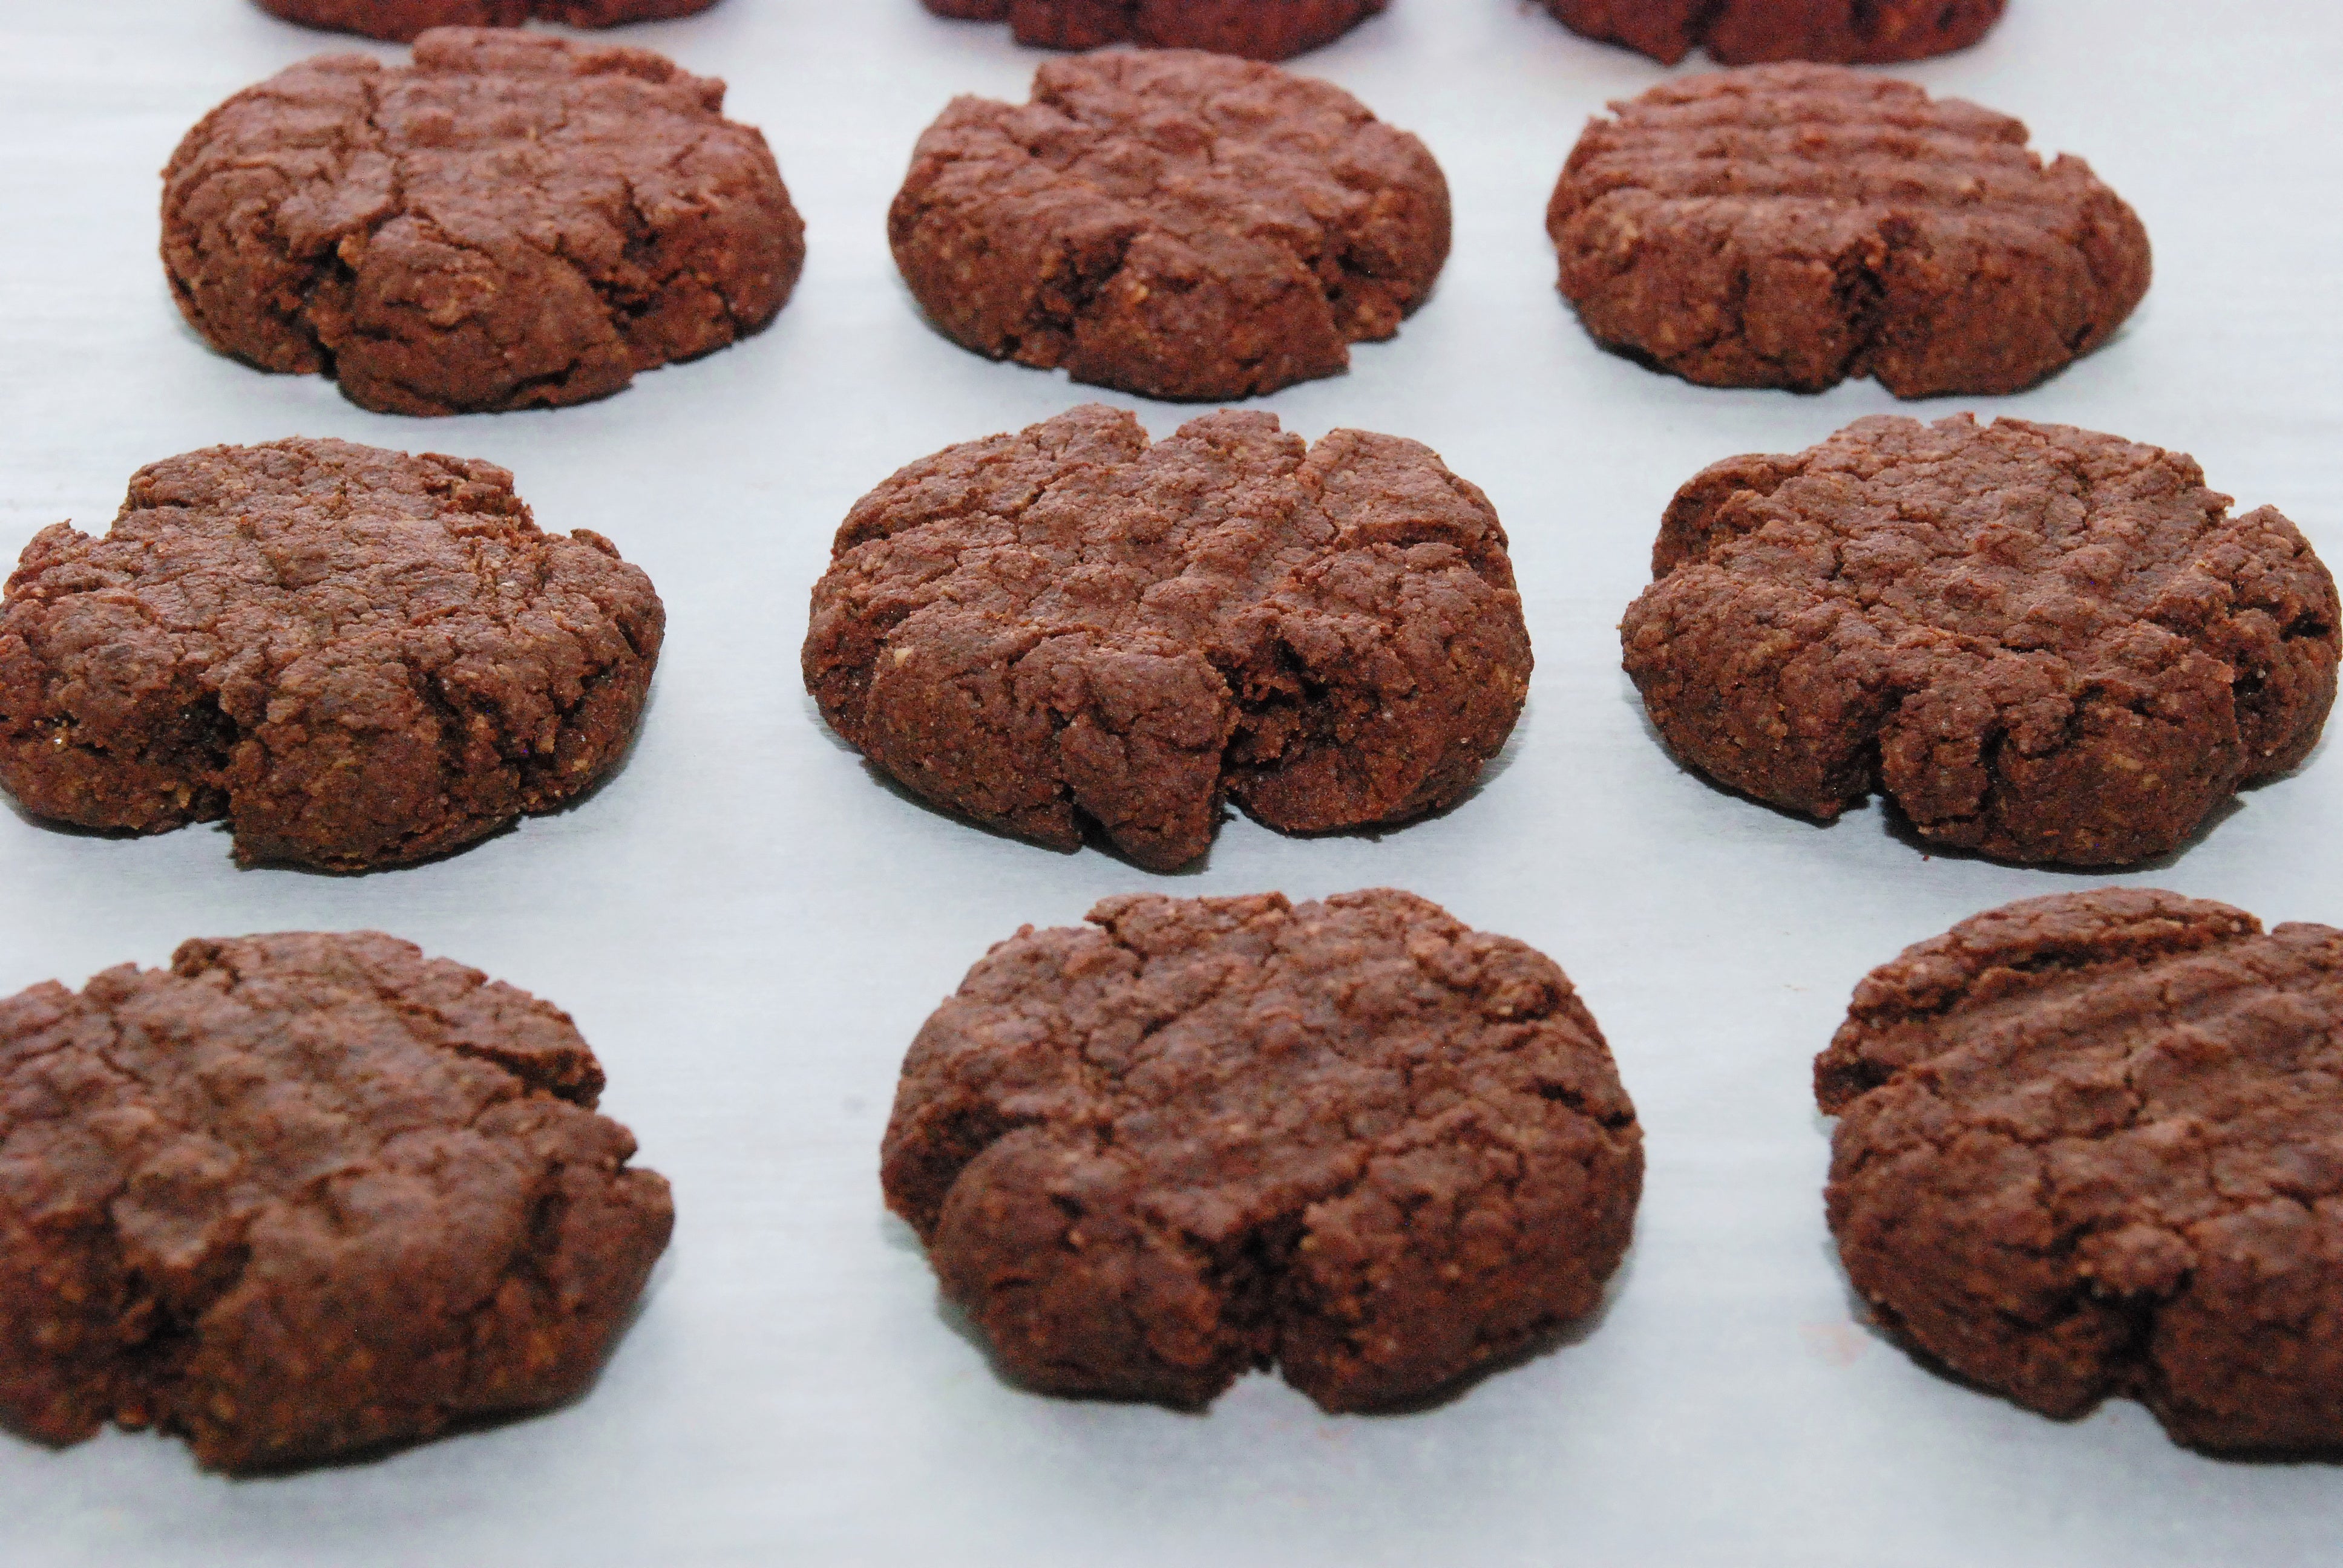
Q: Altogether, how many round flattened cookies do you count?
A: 12